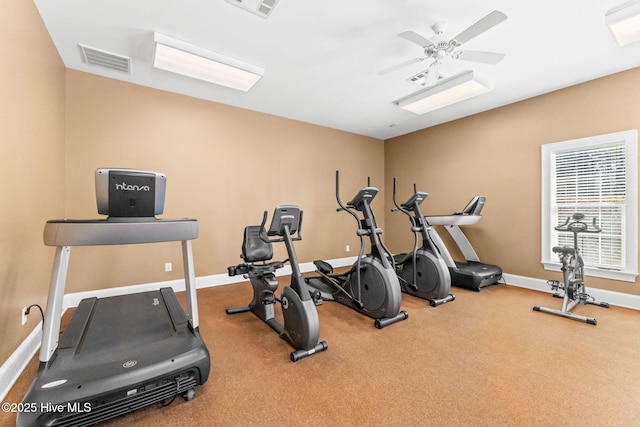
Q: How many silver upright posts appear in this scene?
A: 4